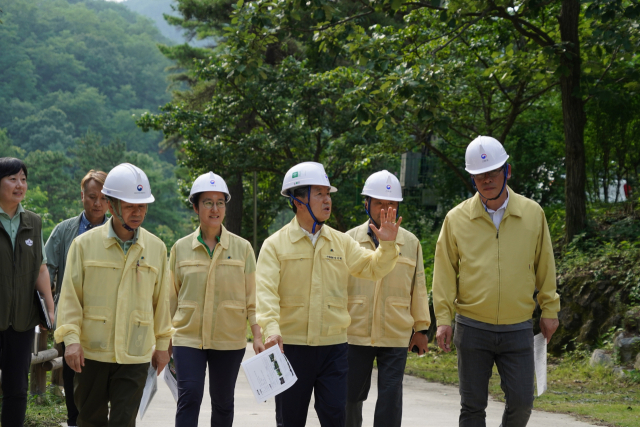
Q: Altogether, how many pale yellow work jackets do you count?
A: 5